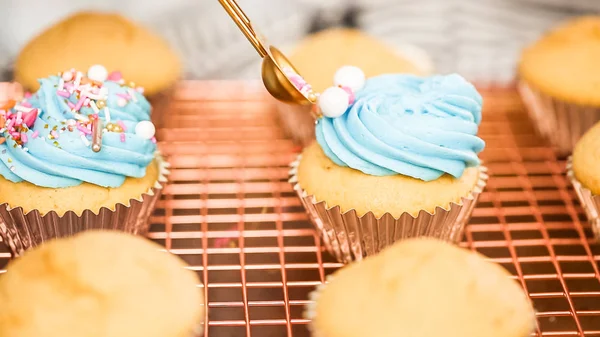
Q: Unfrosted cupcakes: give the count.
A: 6